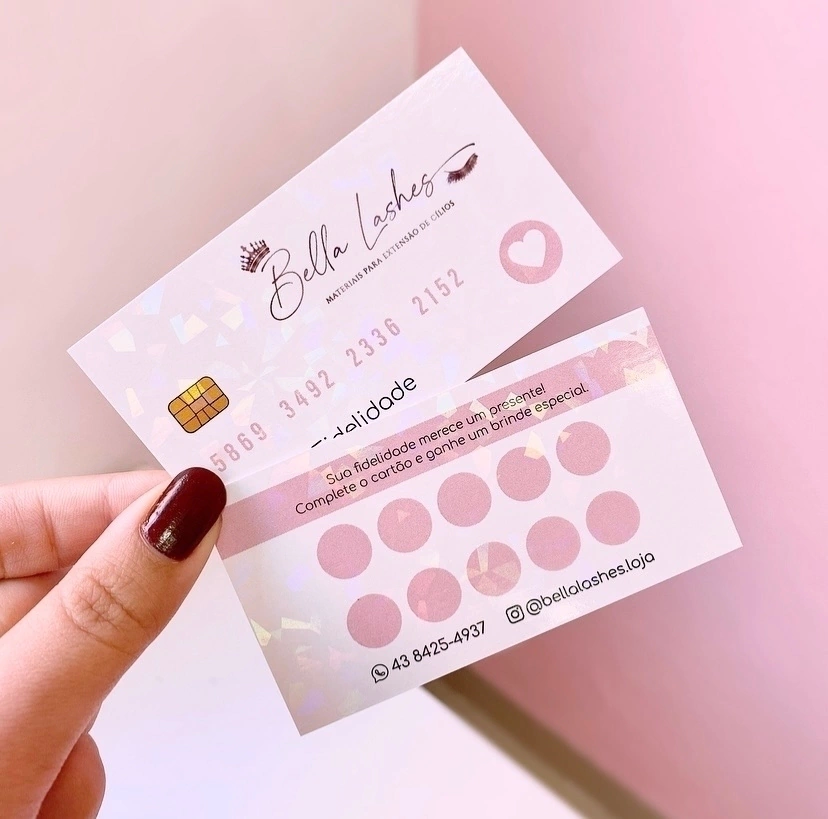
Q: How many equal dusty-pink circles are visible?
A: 10